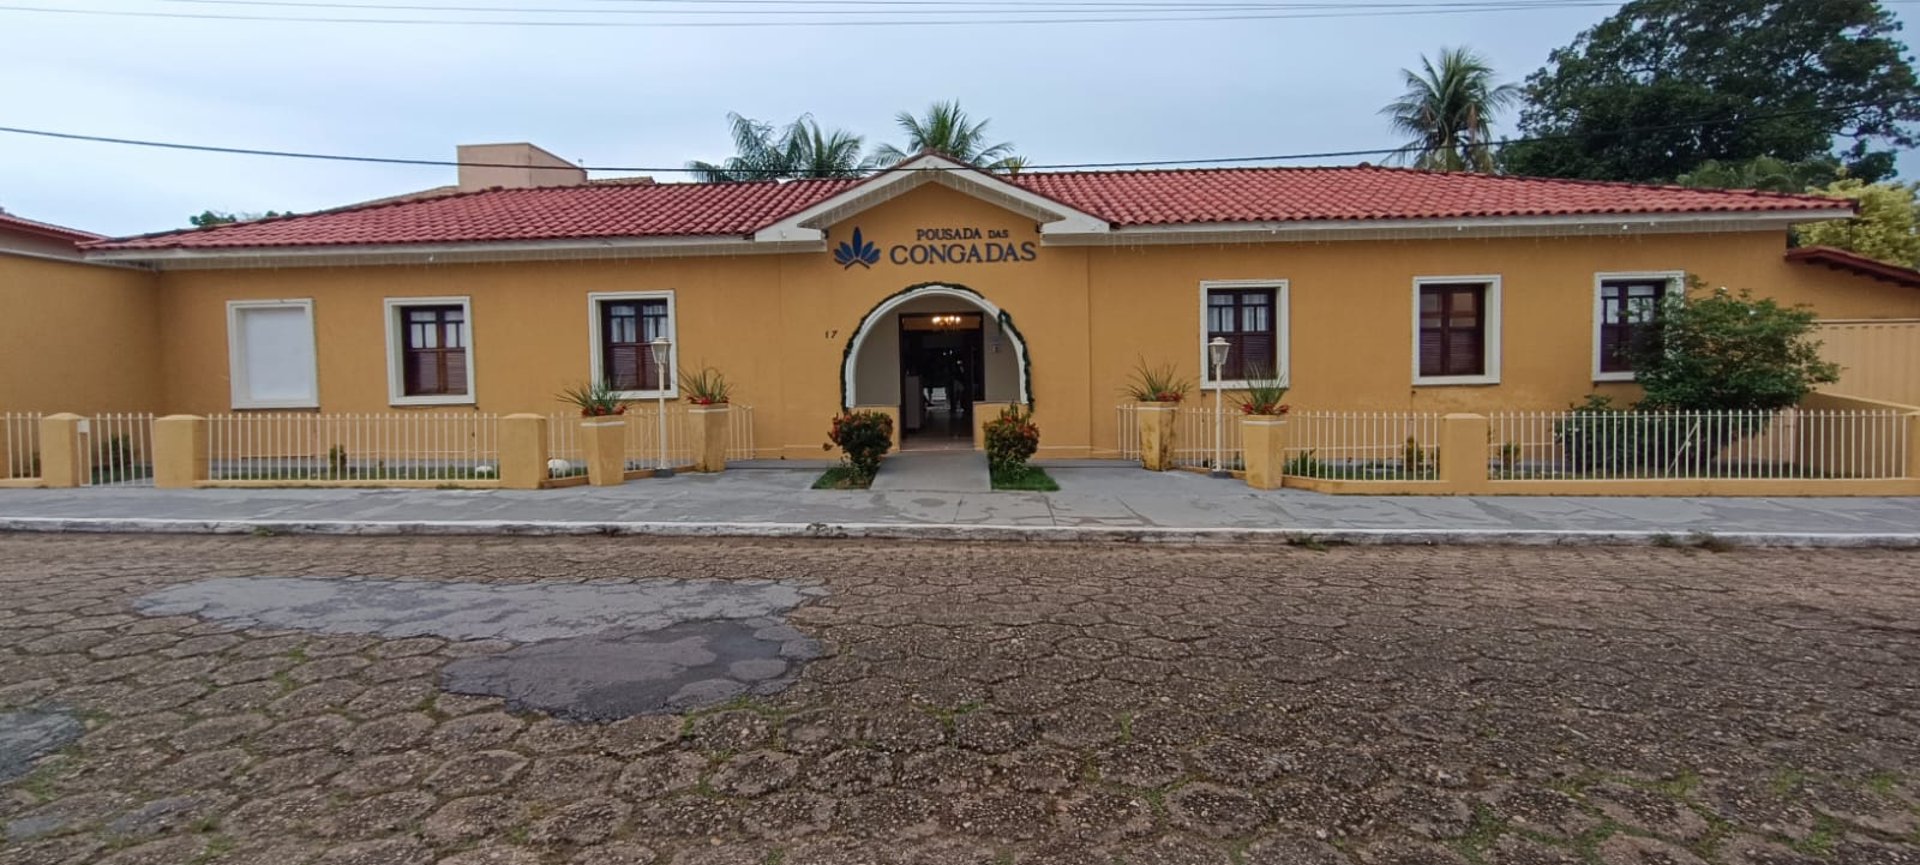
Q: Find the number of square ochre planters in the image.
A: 4